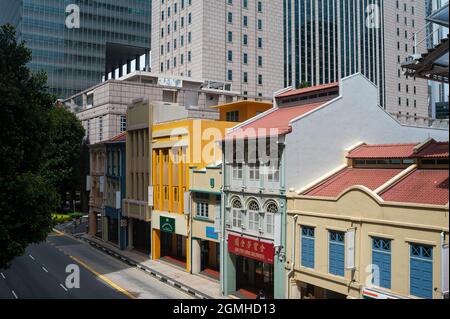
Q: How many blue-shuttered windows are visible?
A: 4